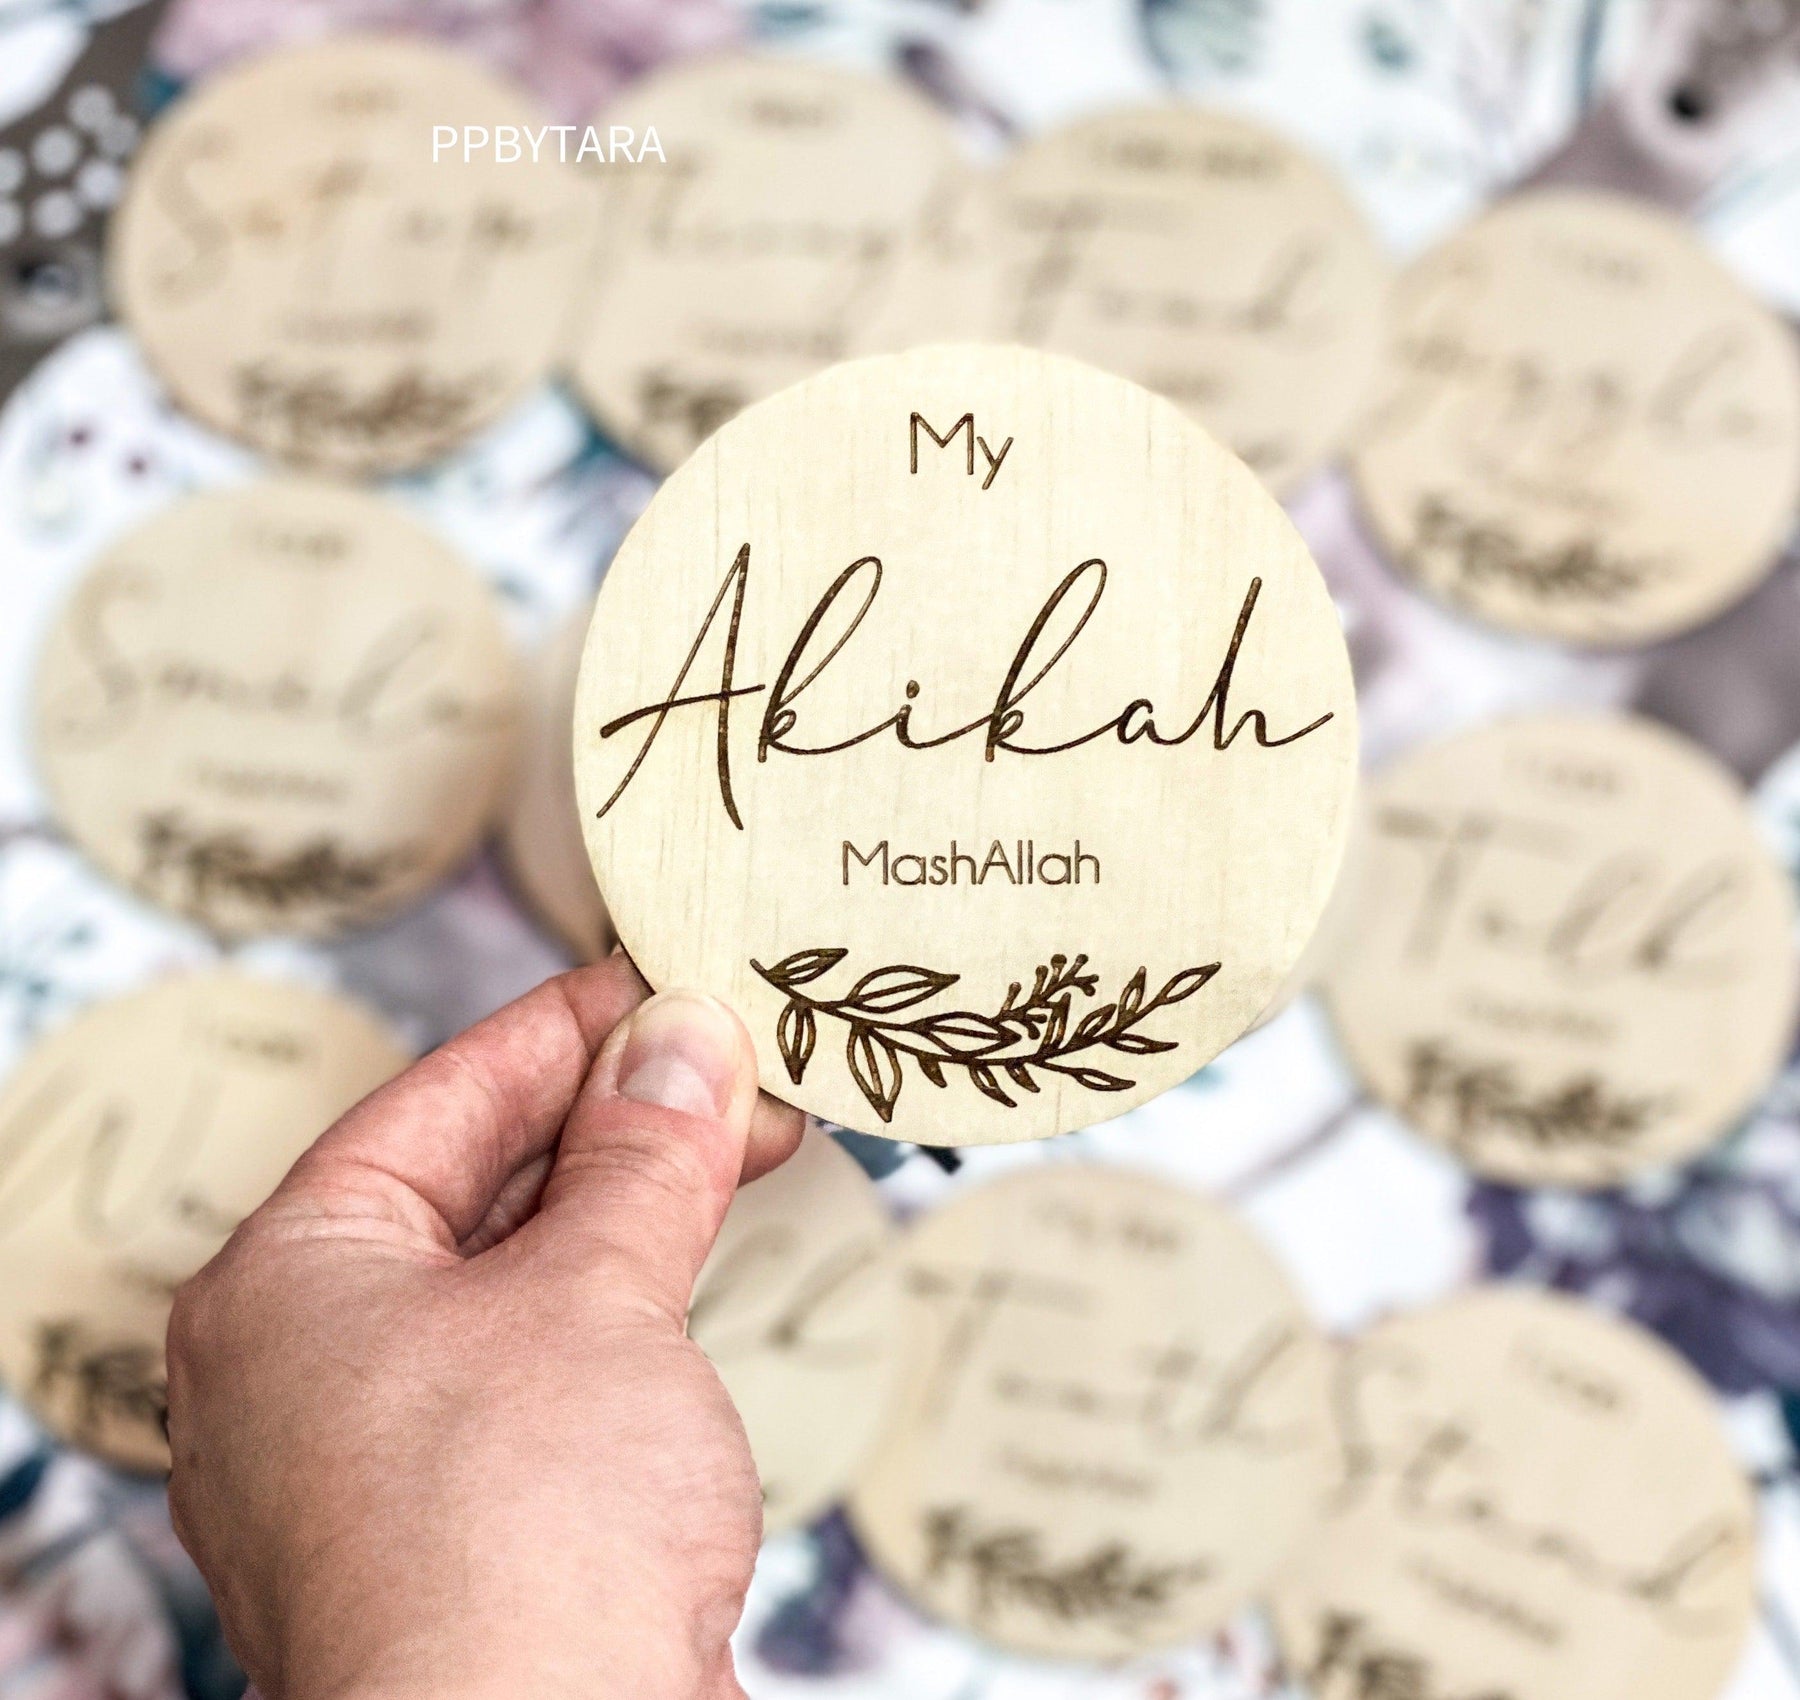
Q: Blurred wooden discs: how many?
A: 11